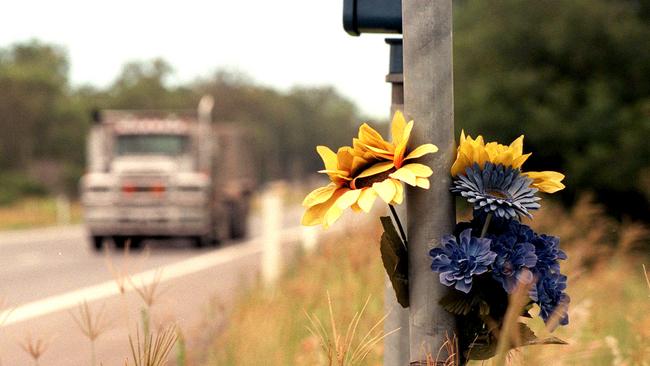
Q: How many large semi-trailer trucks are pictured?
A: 1